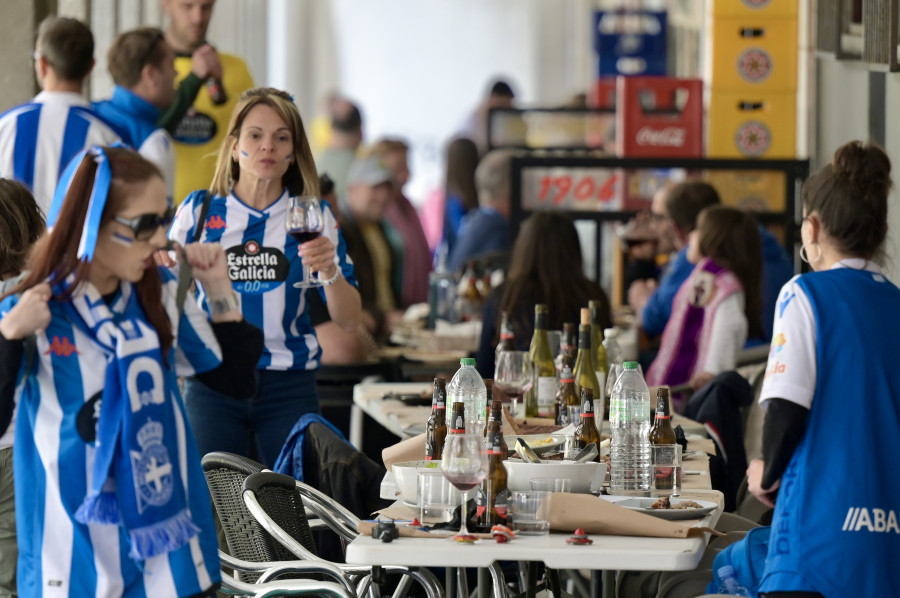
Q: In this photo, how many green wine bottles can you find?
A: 3